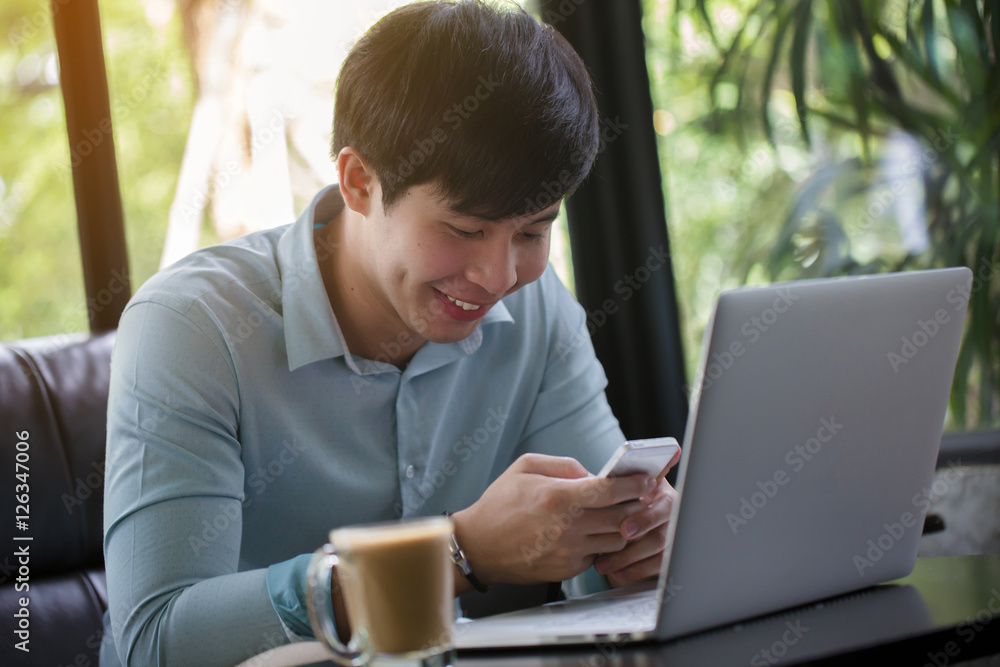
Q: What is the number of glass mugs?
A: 1